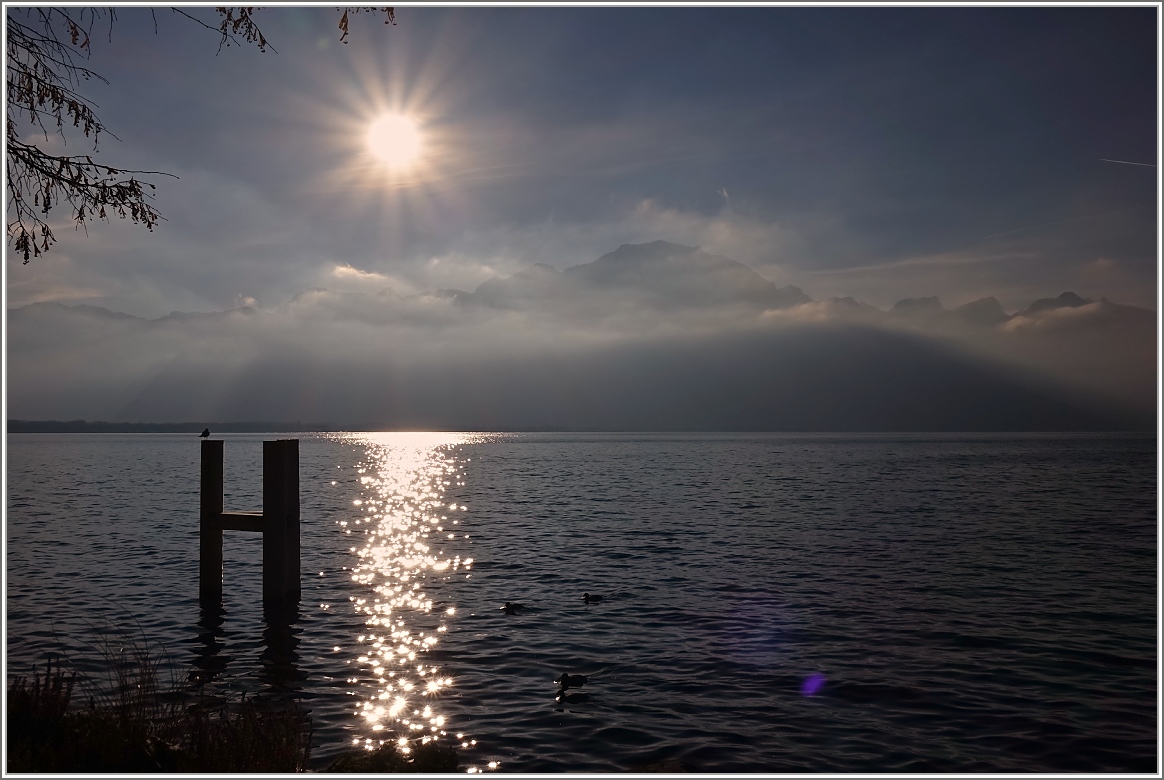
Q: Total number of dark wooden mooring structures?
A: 1